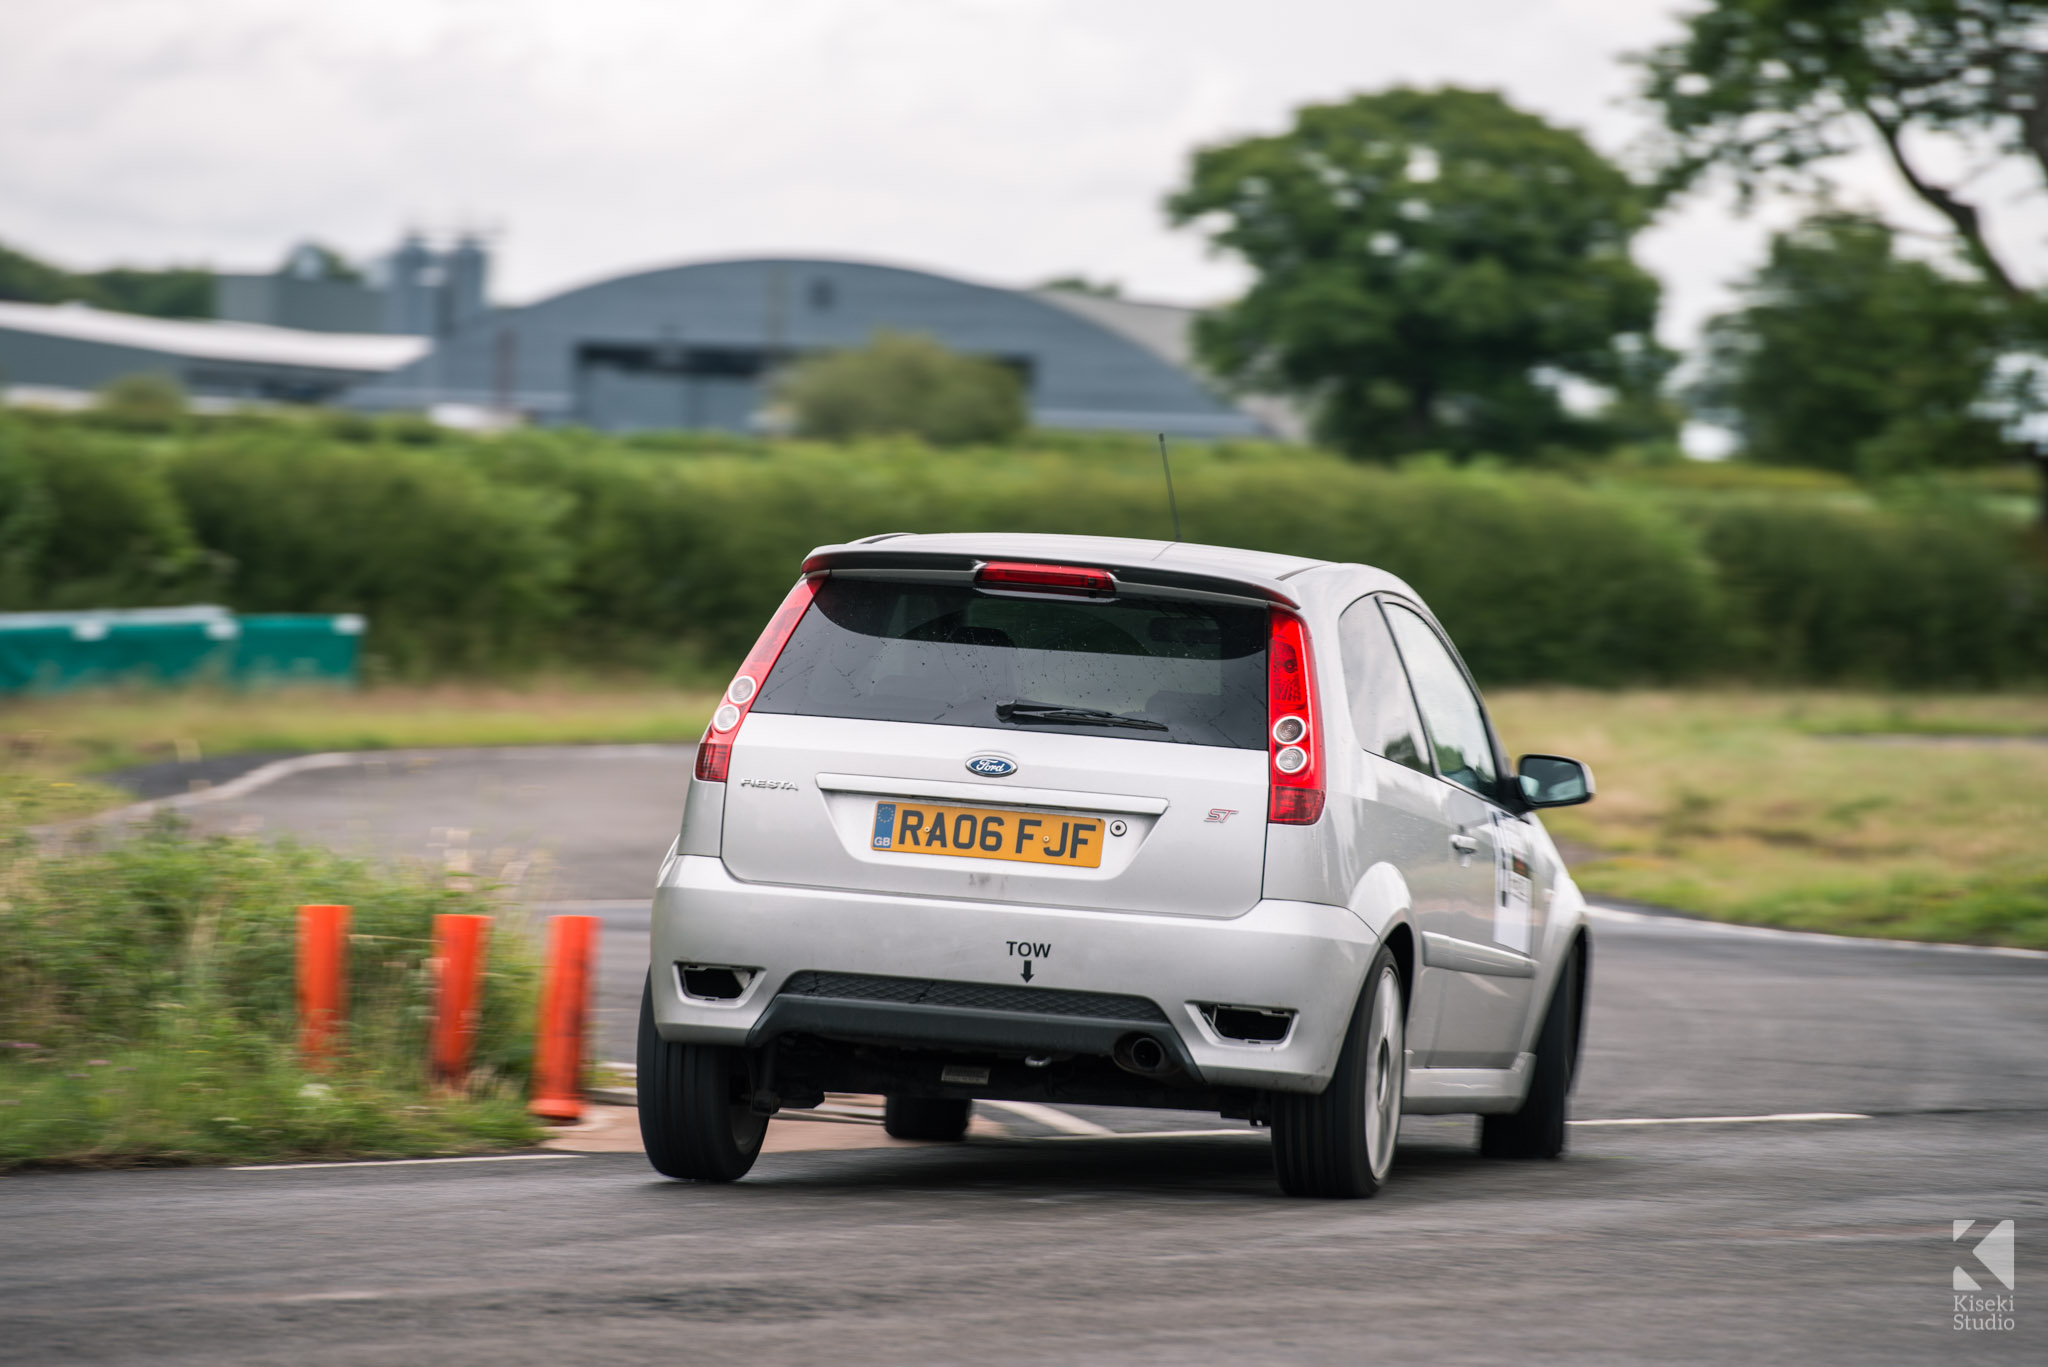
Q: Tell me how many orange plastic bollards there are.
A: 3